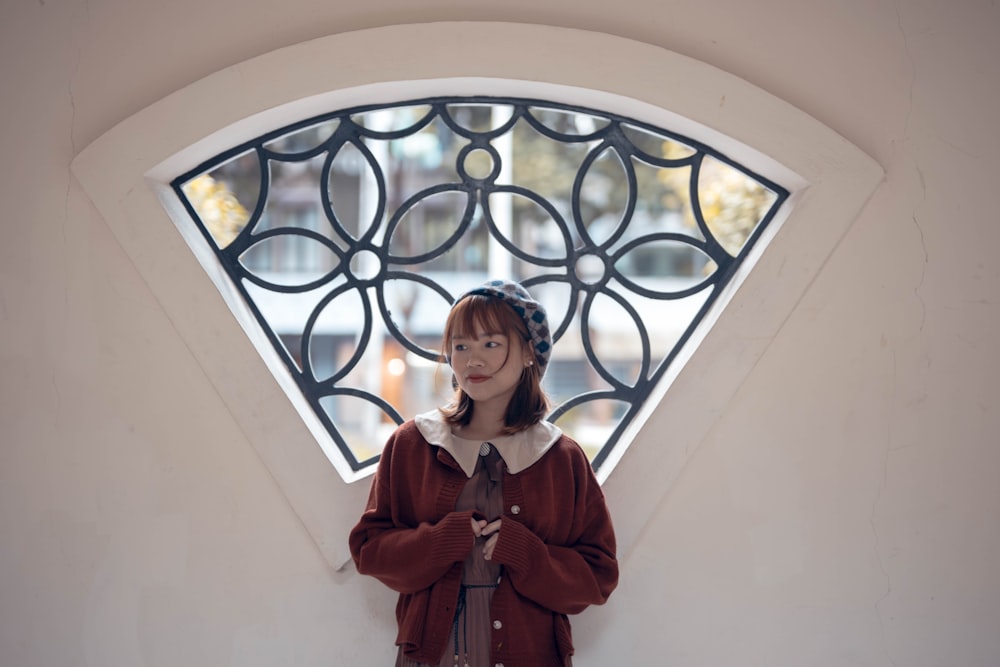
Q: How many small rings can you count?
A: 3